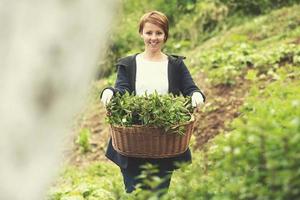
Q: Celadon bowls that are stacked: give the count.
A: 0